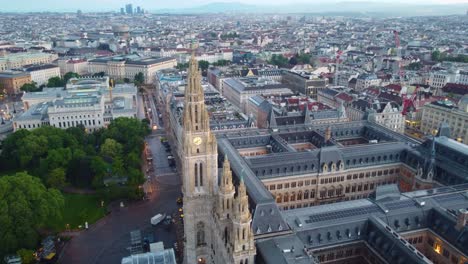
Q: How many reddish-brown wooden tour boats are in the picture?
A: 0